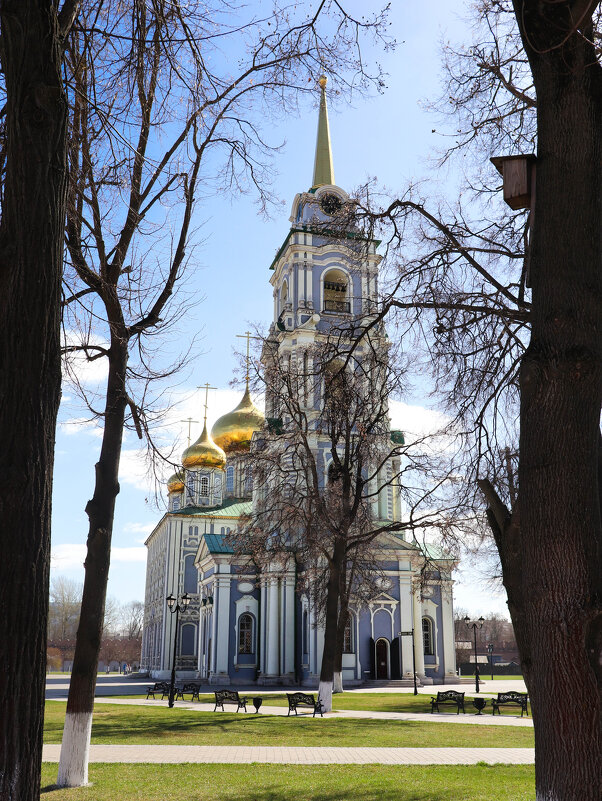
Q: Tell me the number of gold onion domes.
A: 3